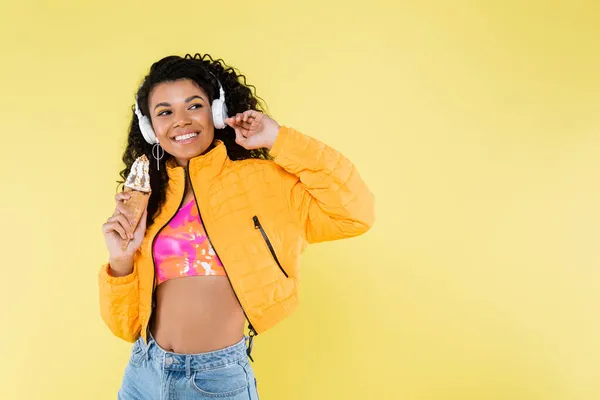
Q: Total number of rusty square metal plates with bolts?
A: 0